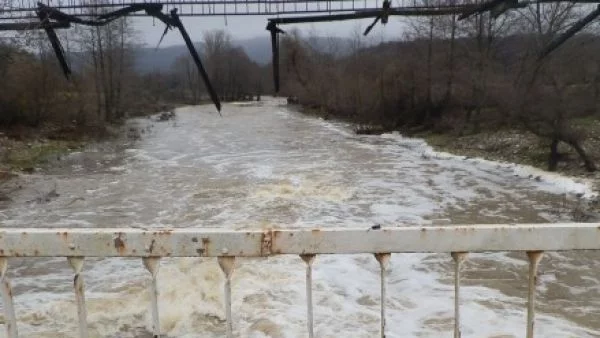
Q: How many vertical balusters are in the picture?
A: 8